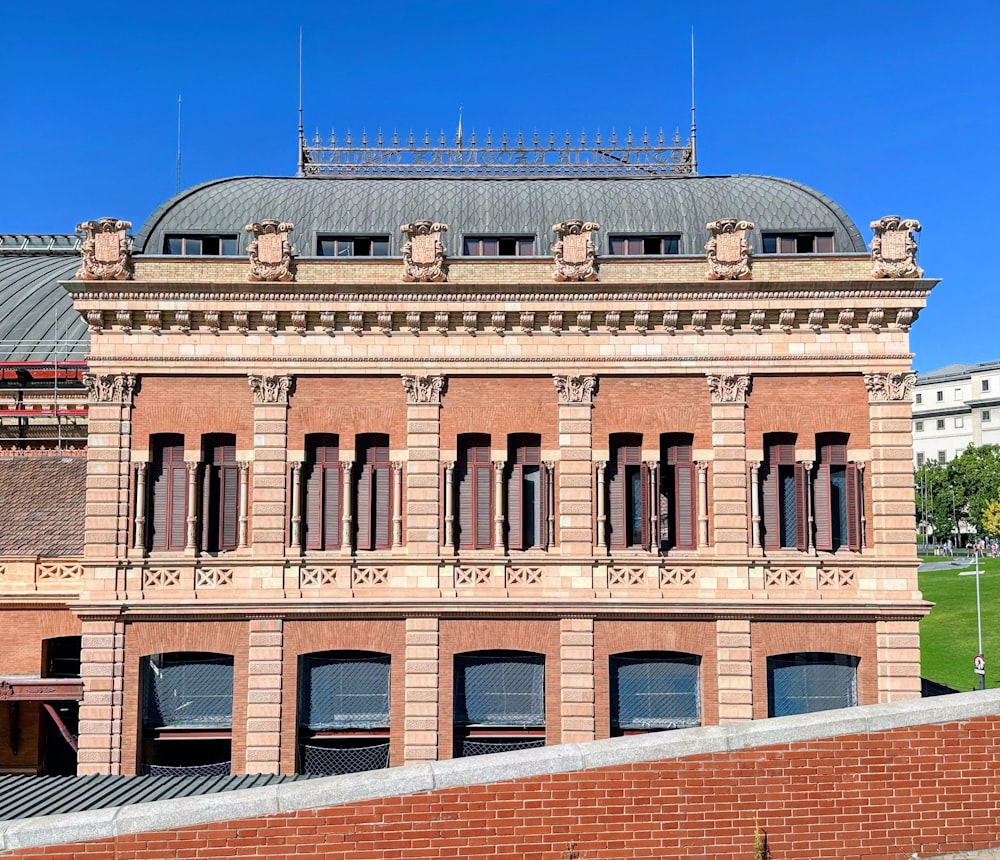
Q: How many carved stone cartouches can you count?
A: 6